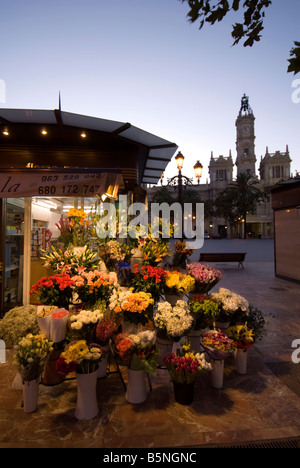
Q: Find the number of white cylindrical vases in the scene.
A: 5